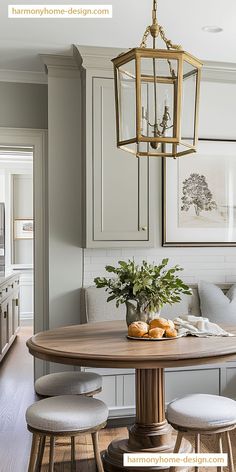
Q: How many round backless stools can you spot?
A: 3